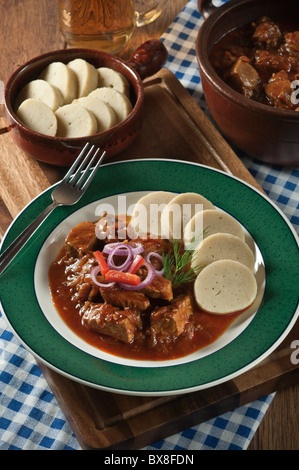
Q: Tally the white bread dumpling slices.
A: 13